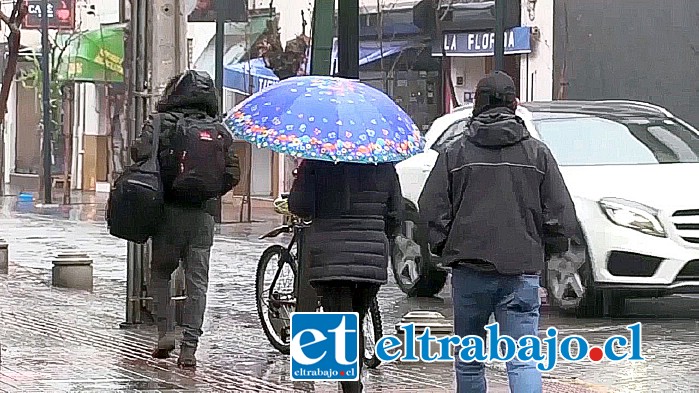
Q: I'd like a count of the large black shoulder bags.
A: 1